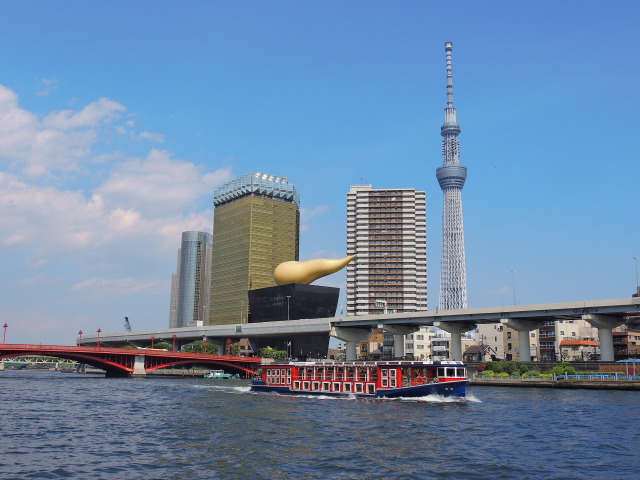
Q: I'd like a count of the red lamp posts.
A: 7